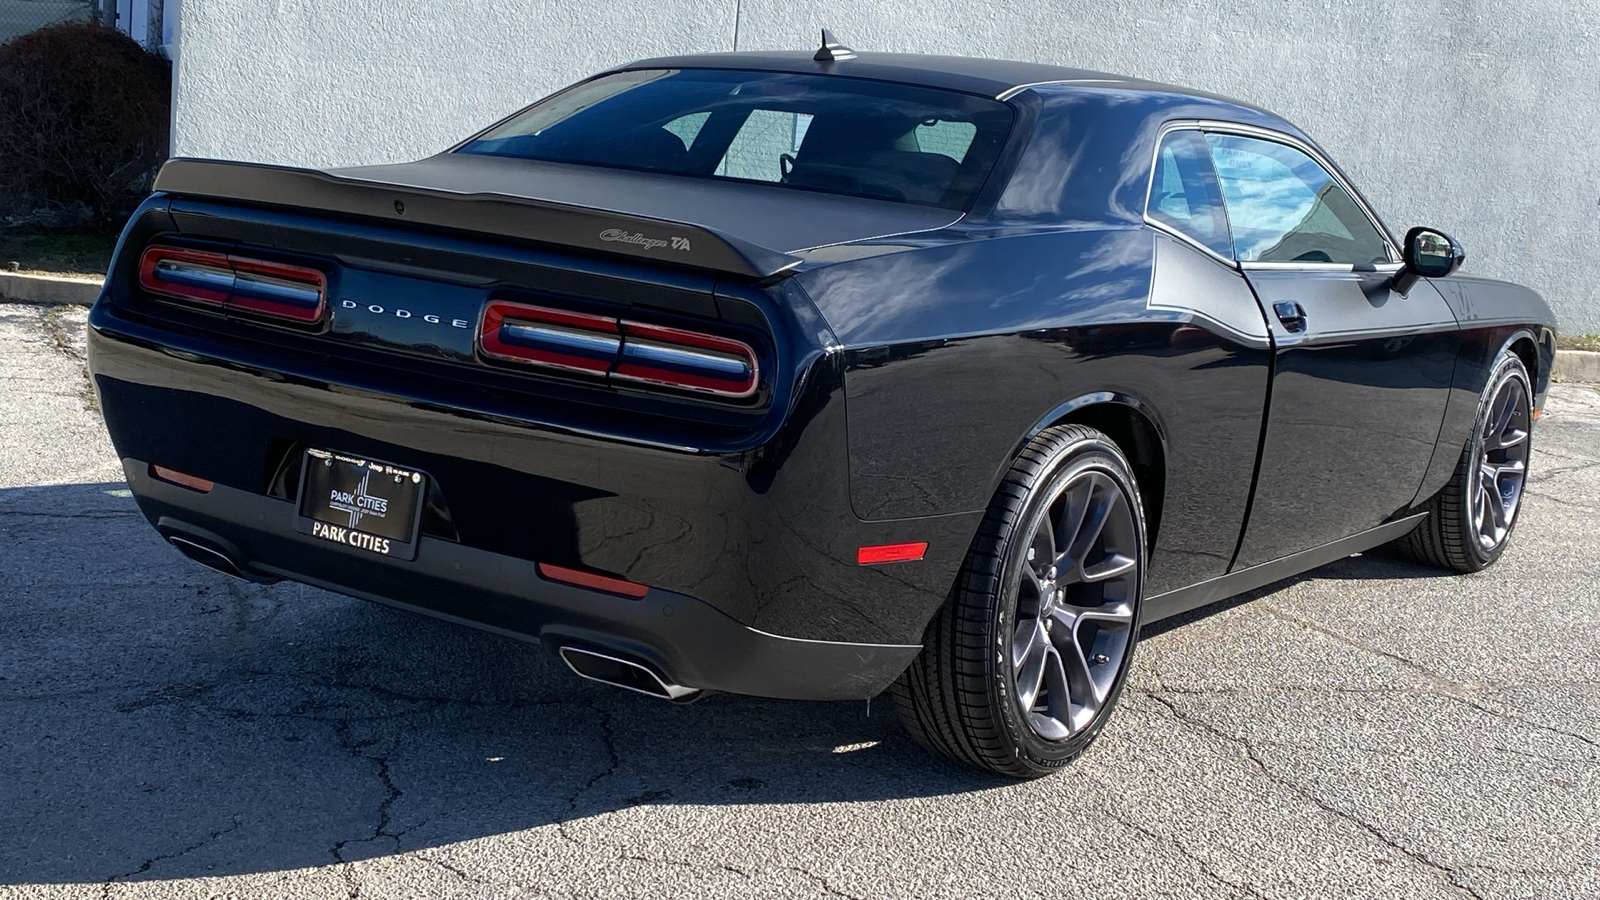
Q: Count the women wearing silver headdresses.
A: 0